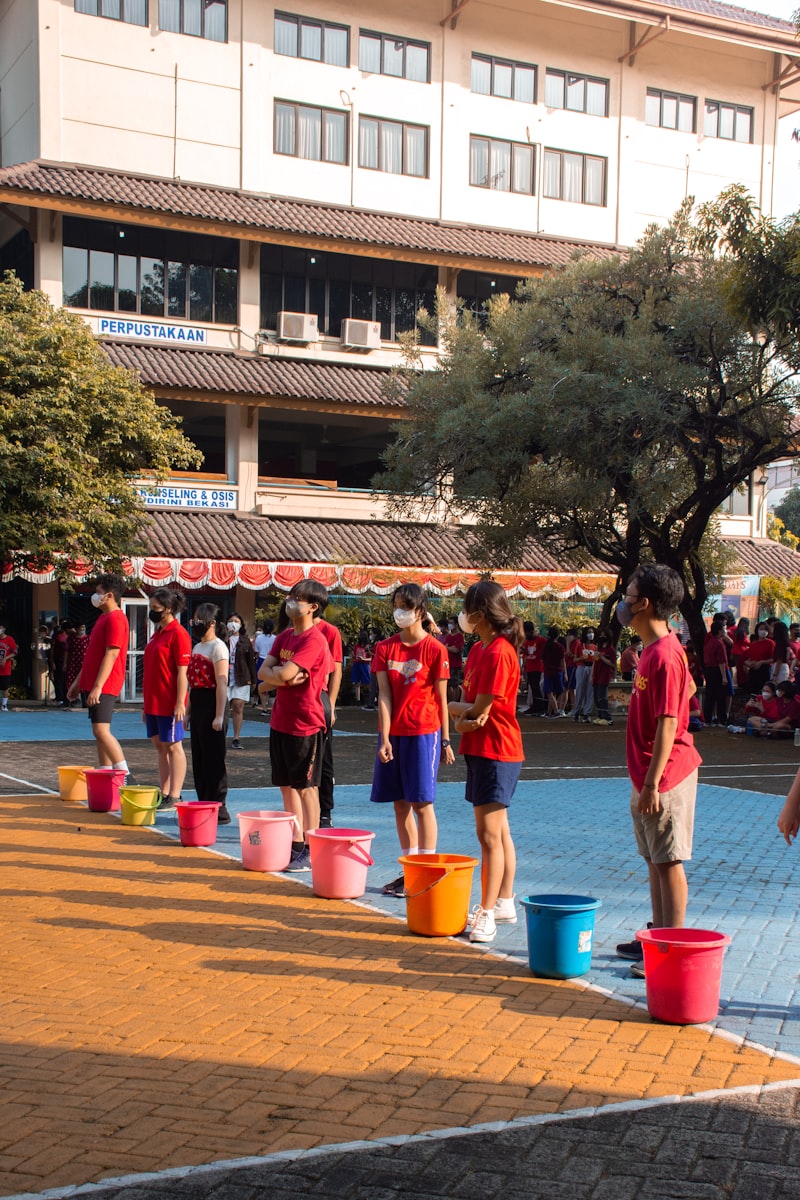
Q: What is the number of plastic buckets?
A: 9